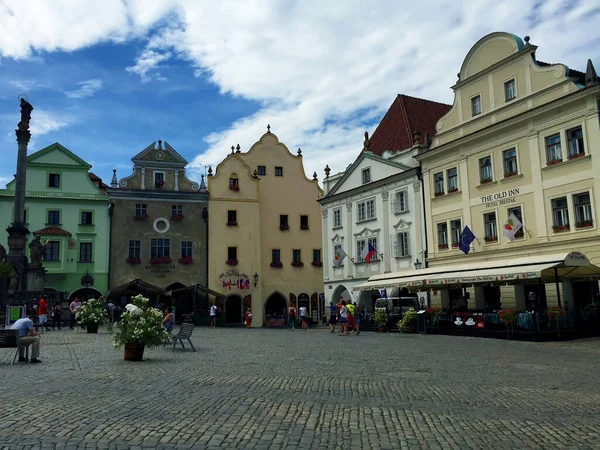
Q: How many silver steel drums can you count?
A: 0